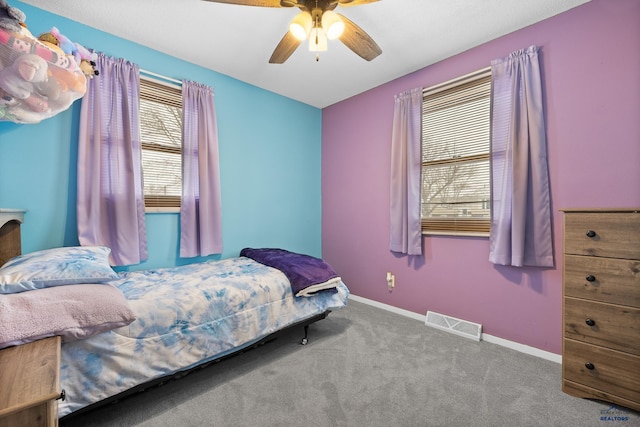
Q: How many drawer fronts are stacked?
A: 4